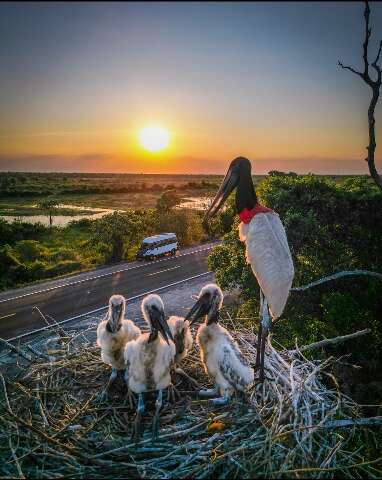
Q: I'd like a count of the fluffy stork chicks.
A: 4